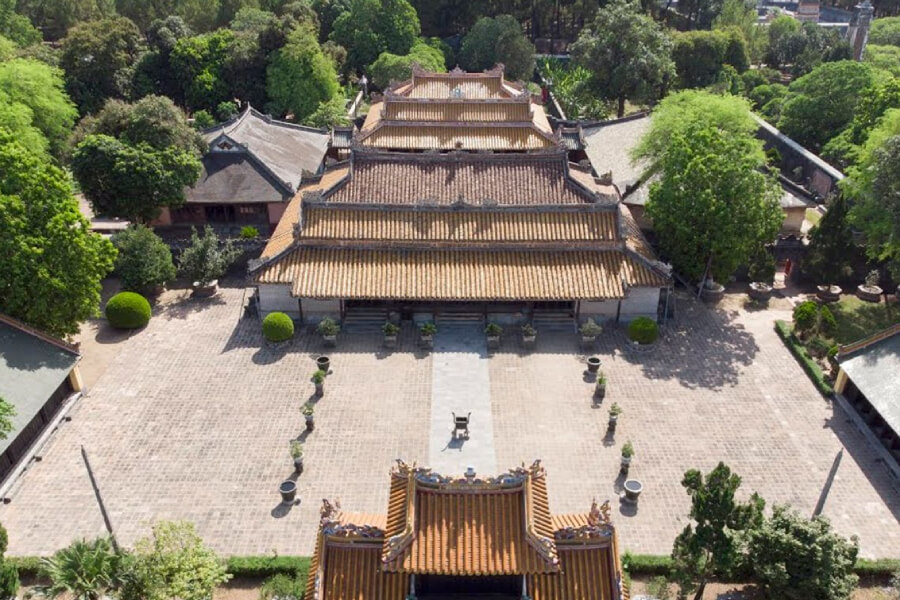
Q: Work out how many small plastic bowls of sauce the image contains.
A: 0